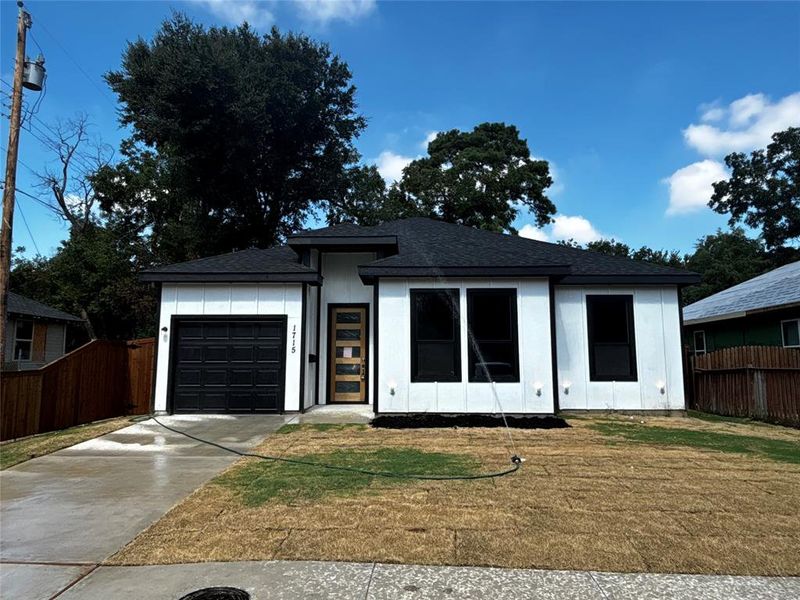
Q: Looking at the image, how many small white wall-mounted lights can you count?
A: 4